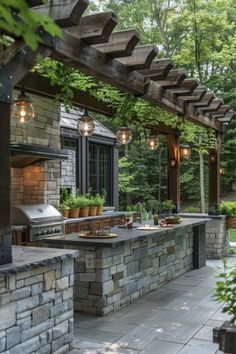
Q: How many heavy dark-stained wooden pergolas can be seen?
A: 1